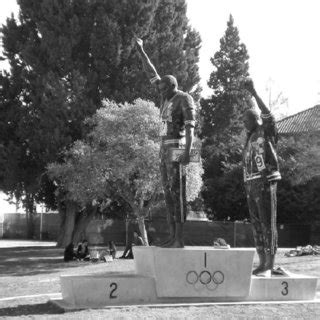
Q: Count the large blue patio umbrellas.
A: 0